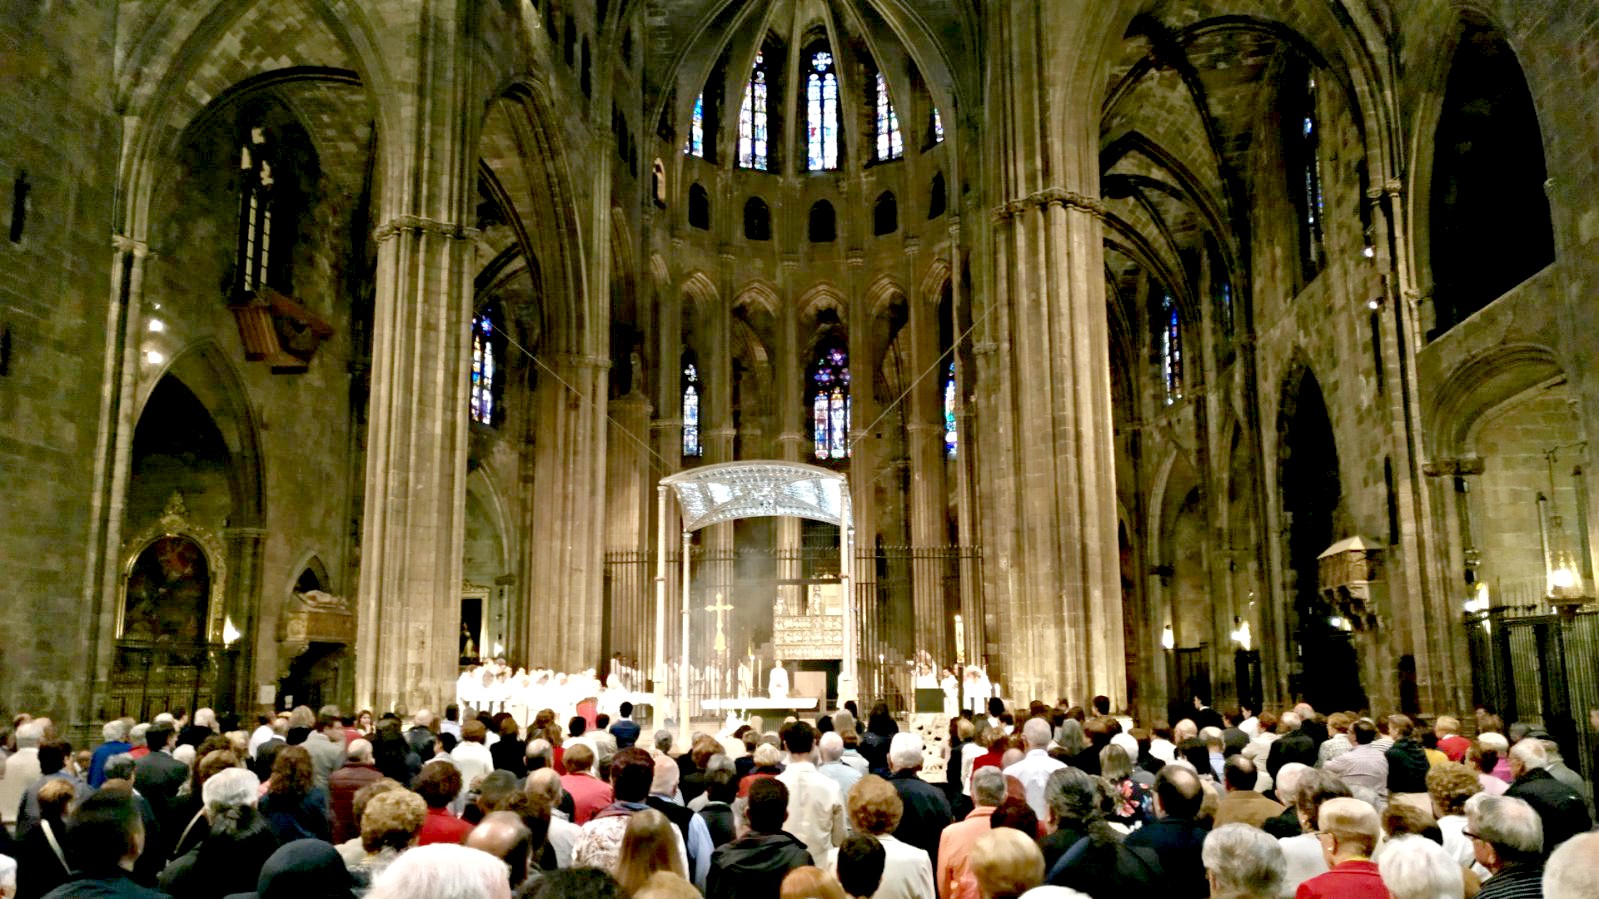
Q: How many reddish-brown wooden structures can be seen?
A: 1